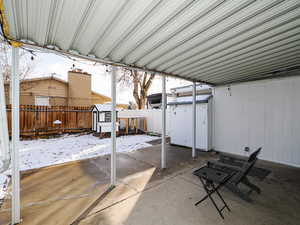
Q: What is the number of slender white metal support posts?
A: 4